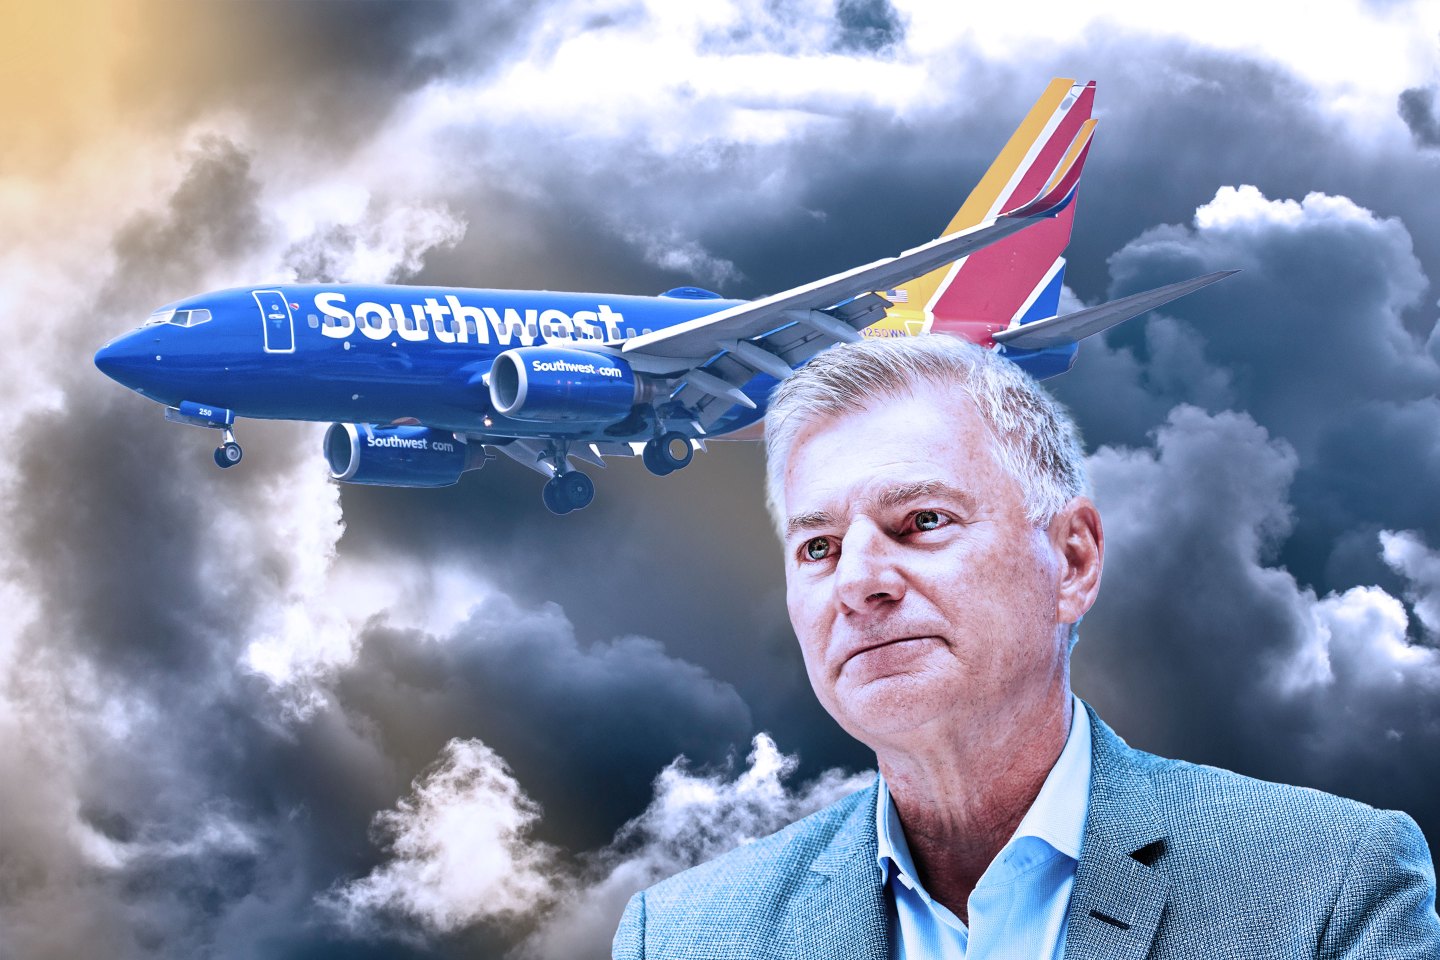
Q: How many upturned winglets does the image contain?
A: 1